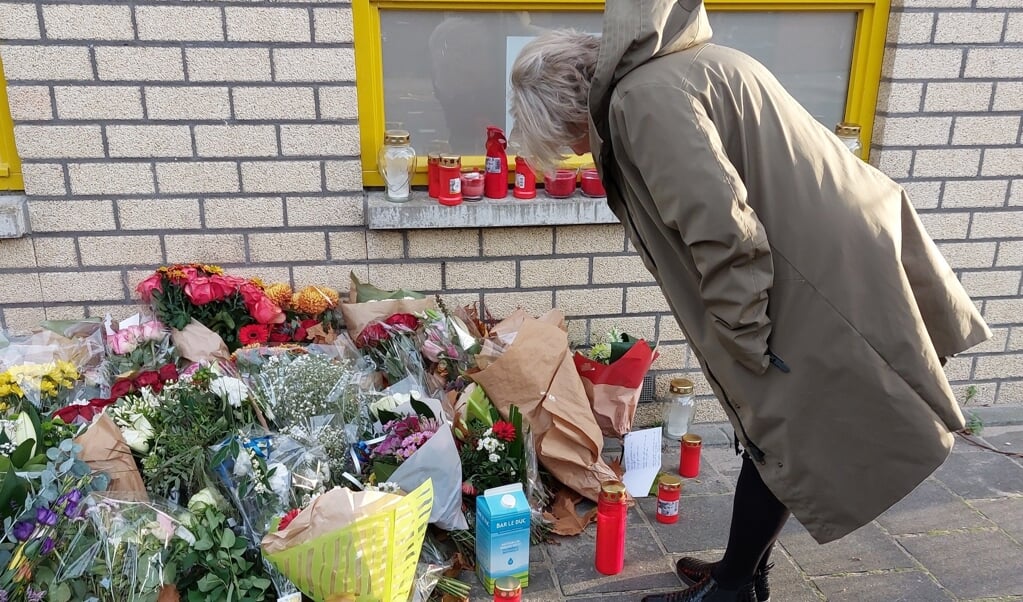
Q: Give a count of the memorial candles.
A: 14